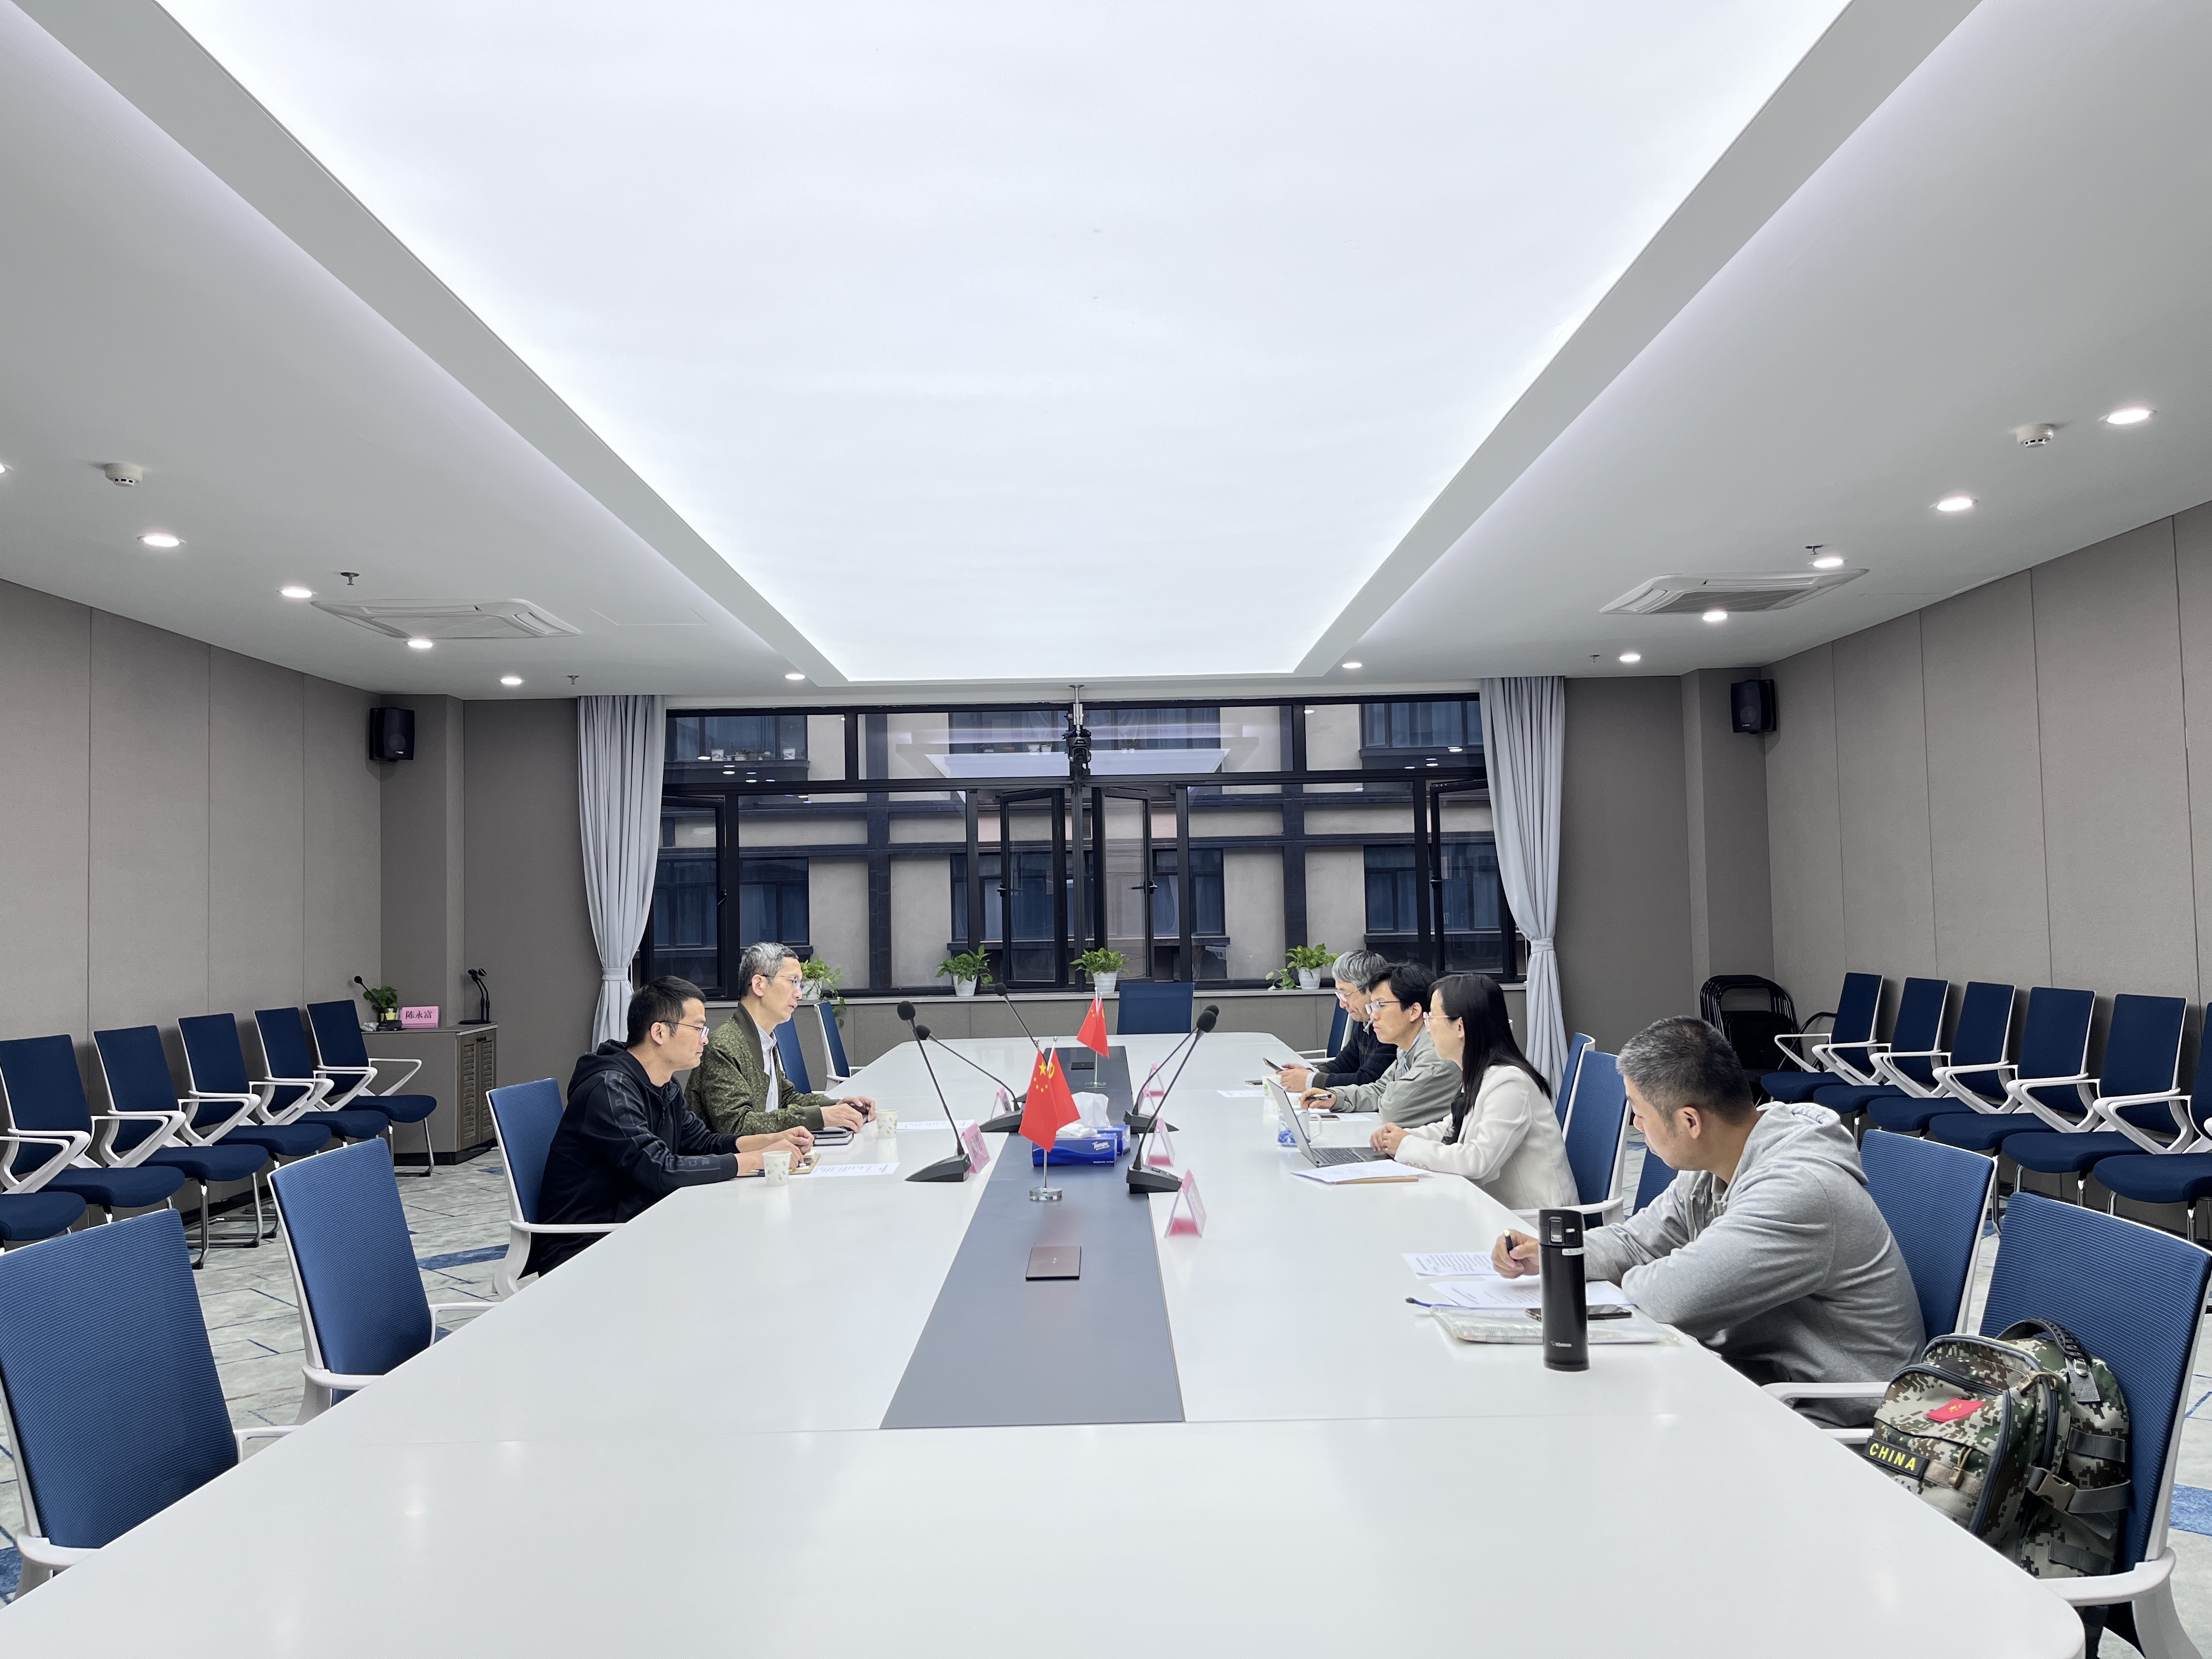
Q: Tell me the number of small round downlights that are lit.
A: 12